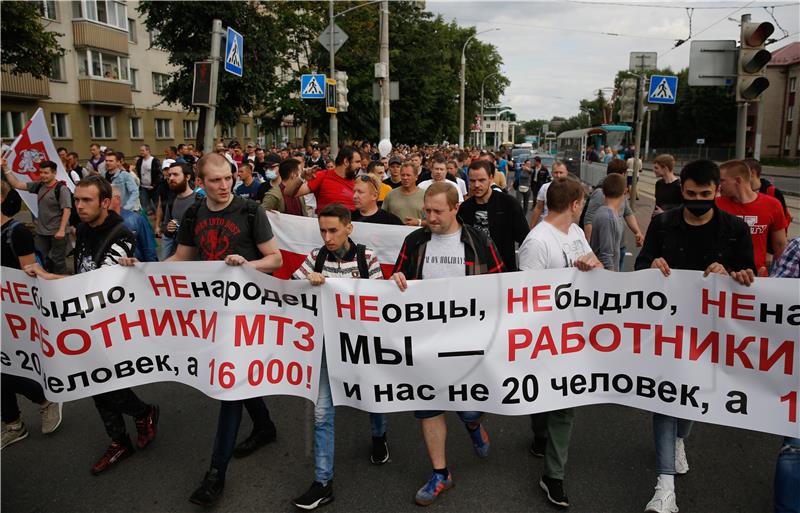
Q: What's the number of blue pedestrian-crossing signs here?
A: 3